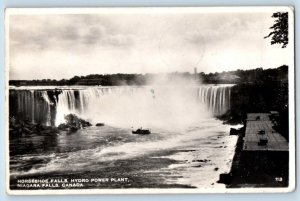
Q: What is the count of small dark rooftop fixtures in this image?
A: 3